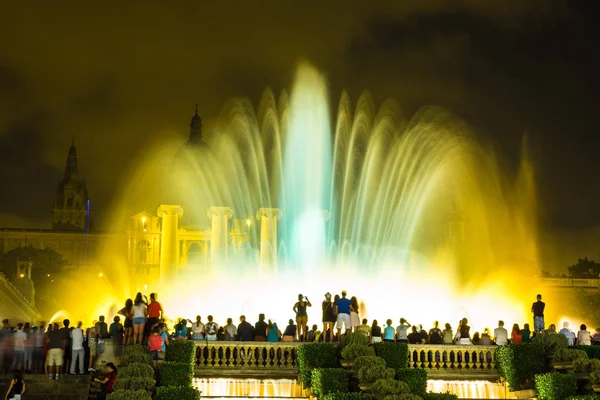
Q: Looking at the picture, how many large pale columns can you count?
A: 3